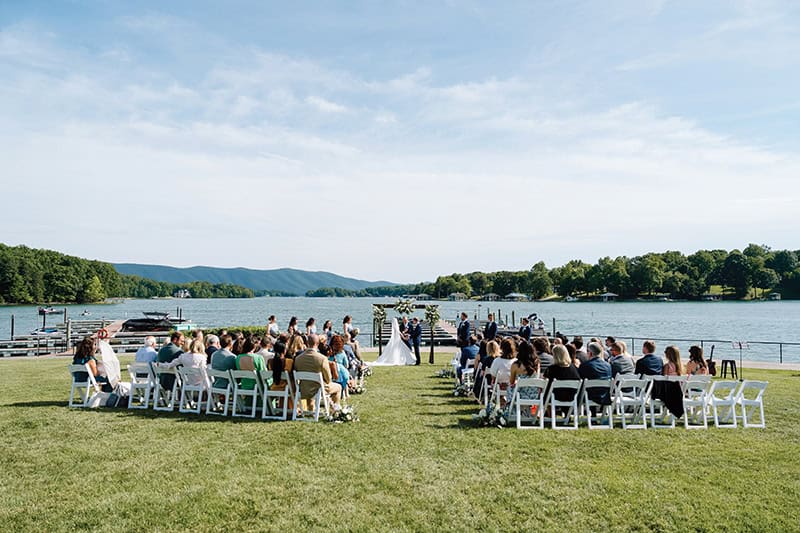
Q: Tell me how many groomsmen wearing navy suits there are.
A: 3